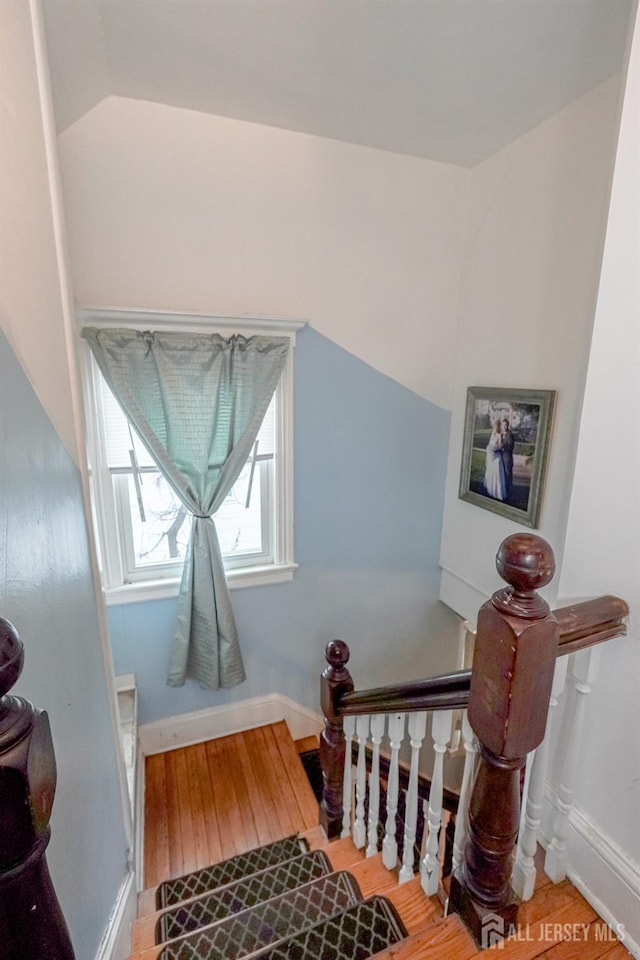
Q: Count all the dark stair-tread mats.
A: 4